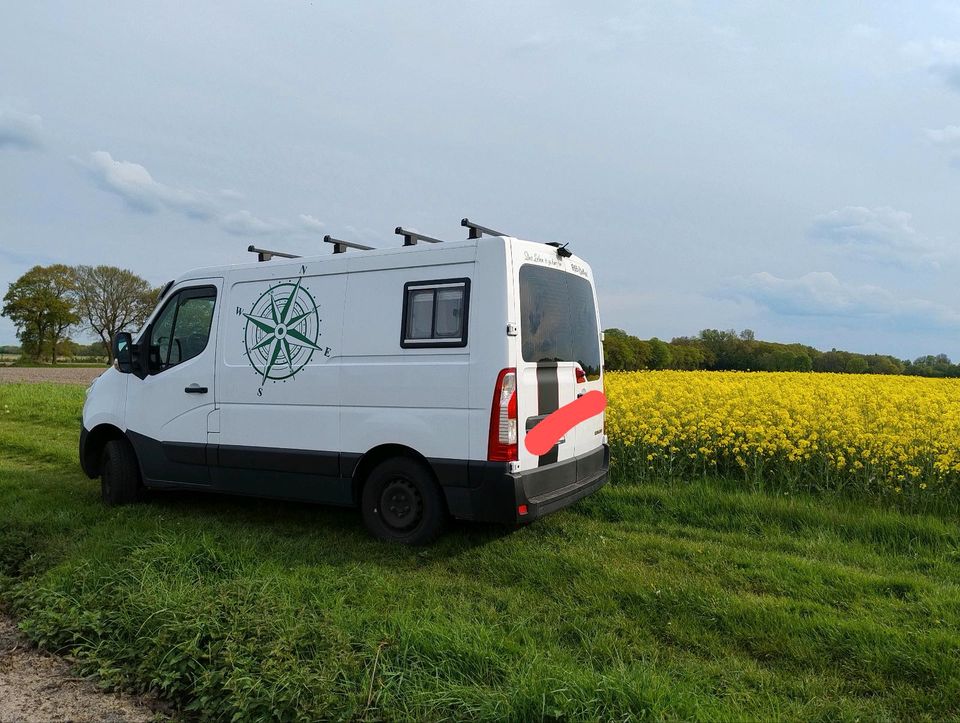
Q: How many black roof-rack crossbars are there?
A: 4